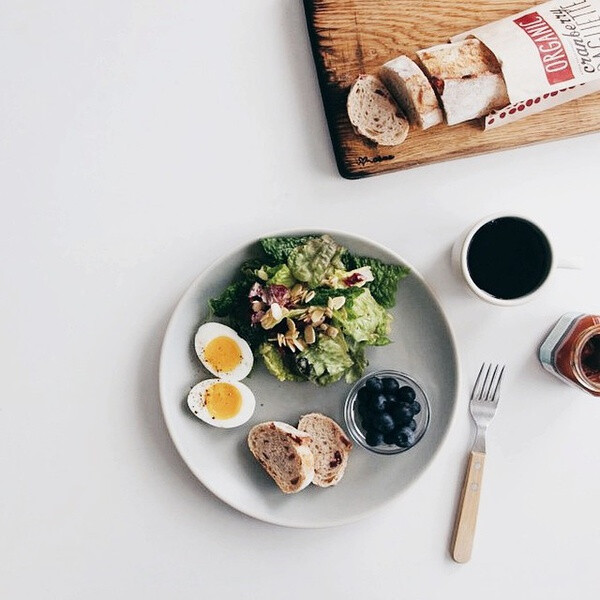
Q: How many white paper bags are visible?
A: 1